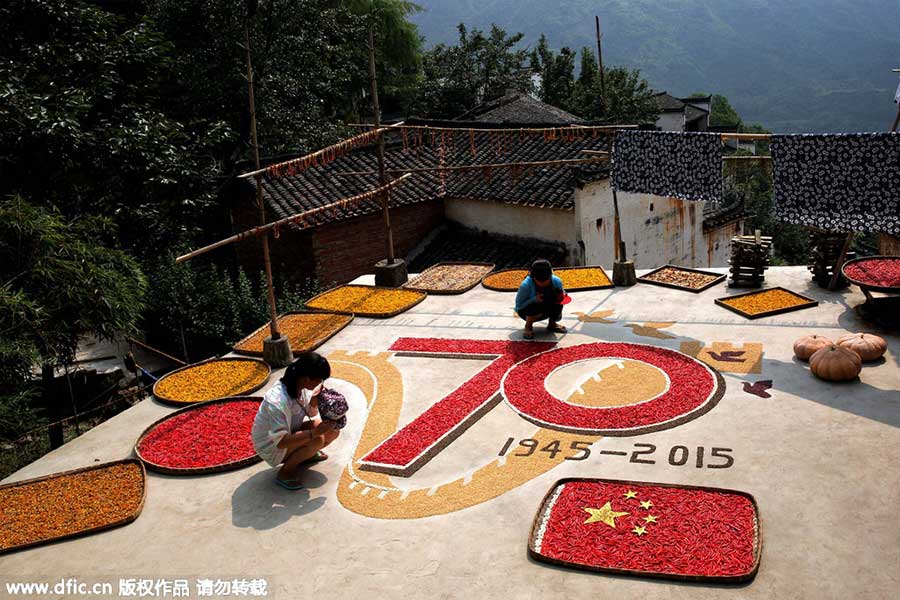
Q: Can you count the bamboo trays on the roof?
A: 12